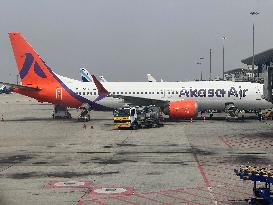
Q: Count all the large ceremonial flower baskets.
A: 0